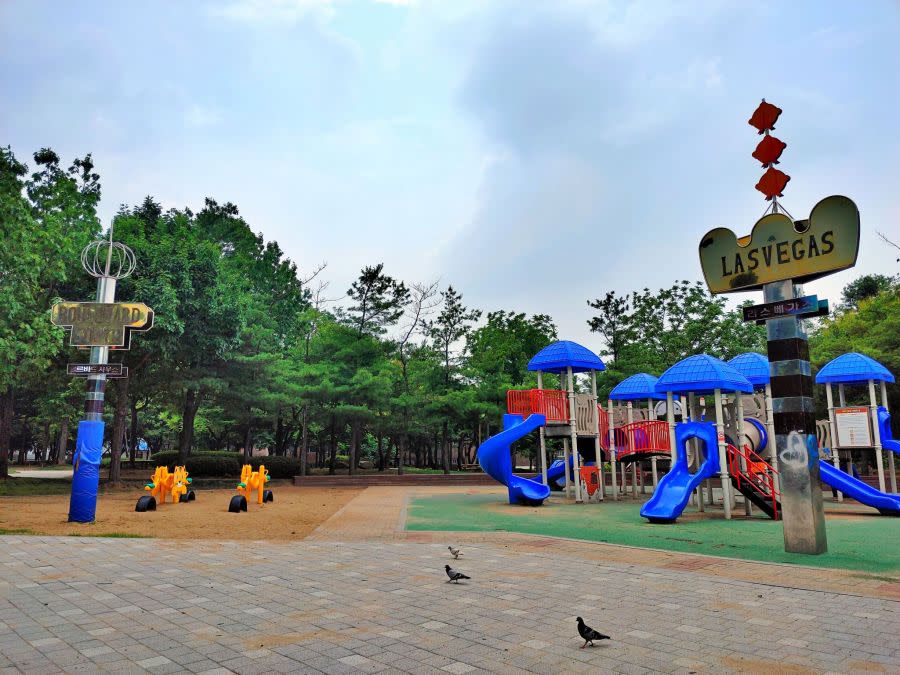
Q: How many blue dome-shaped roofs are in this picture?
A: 5